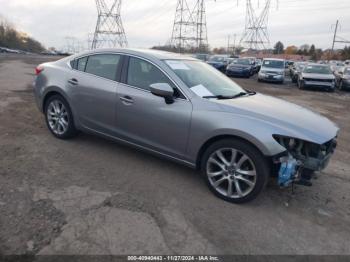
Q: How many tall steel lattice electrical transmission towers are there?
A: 3